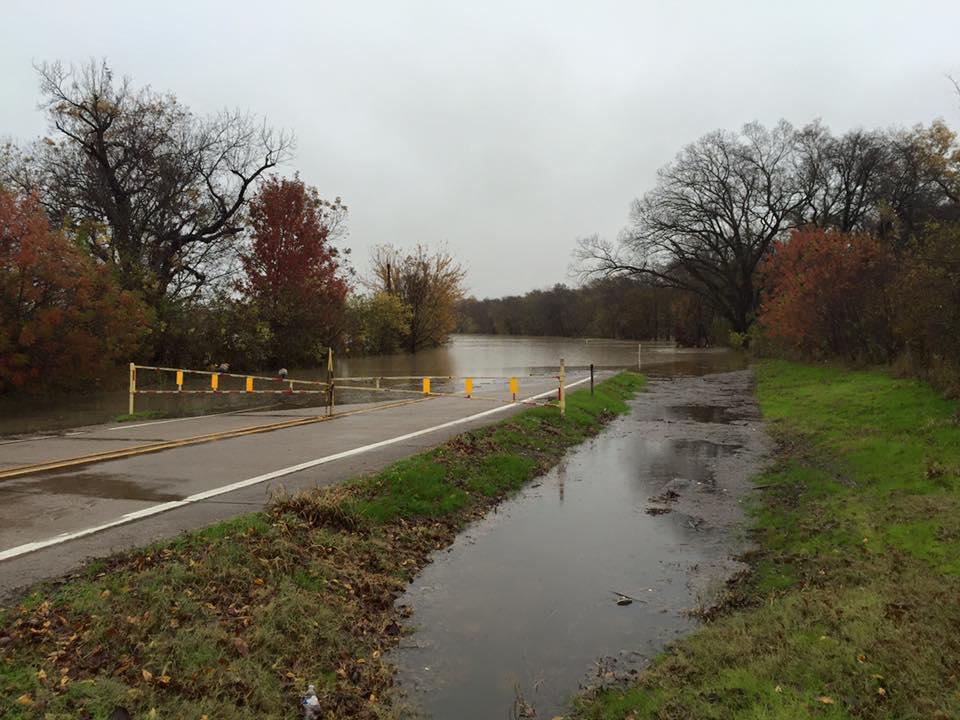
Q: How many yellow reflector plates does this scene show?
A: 6